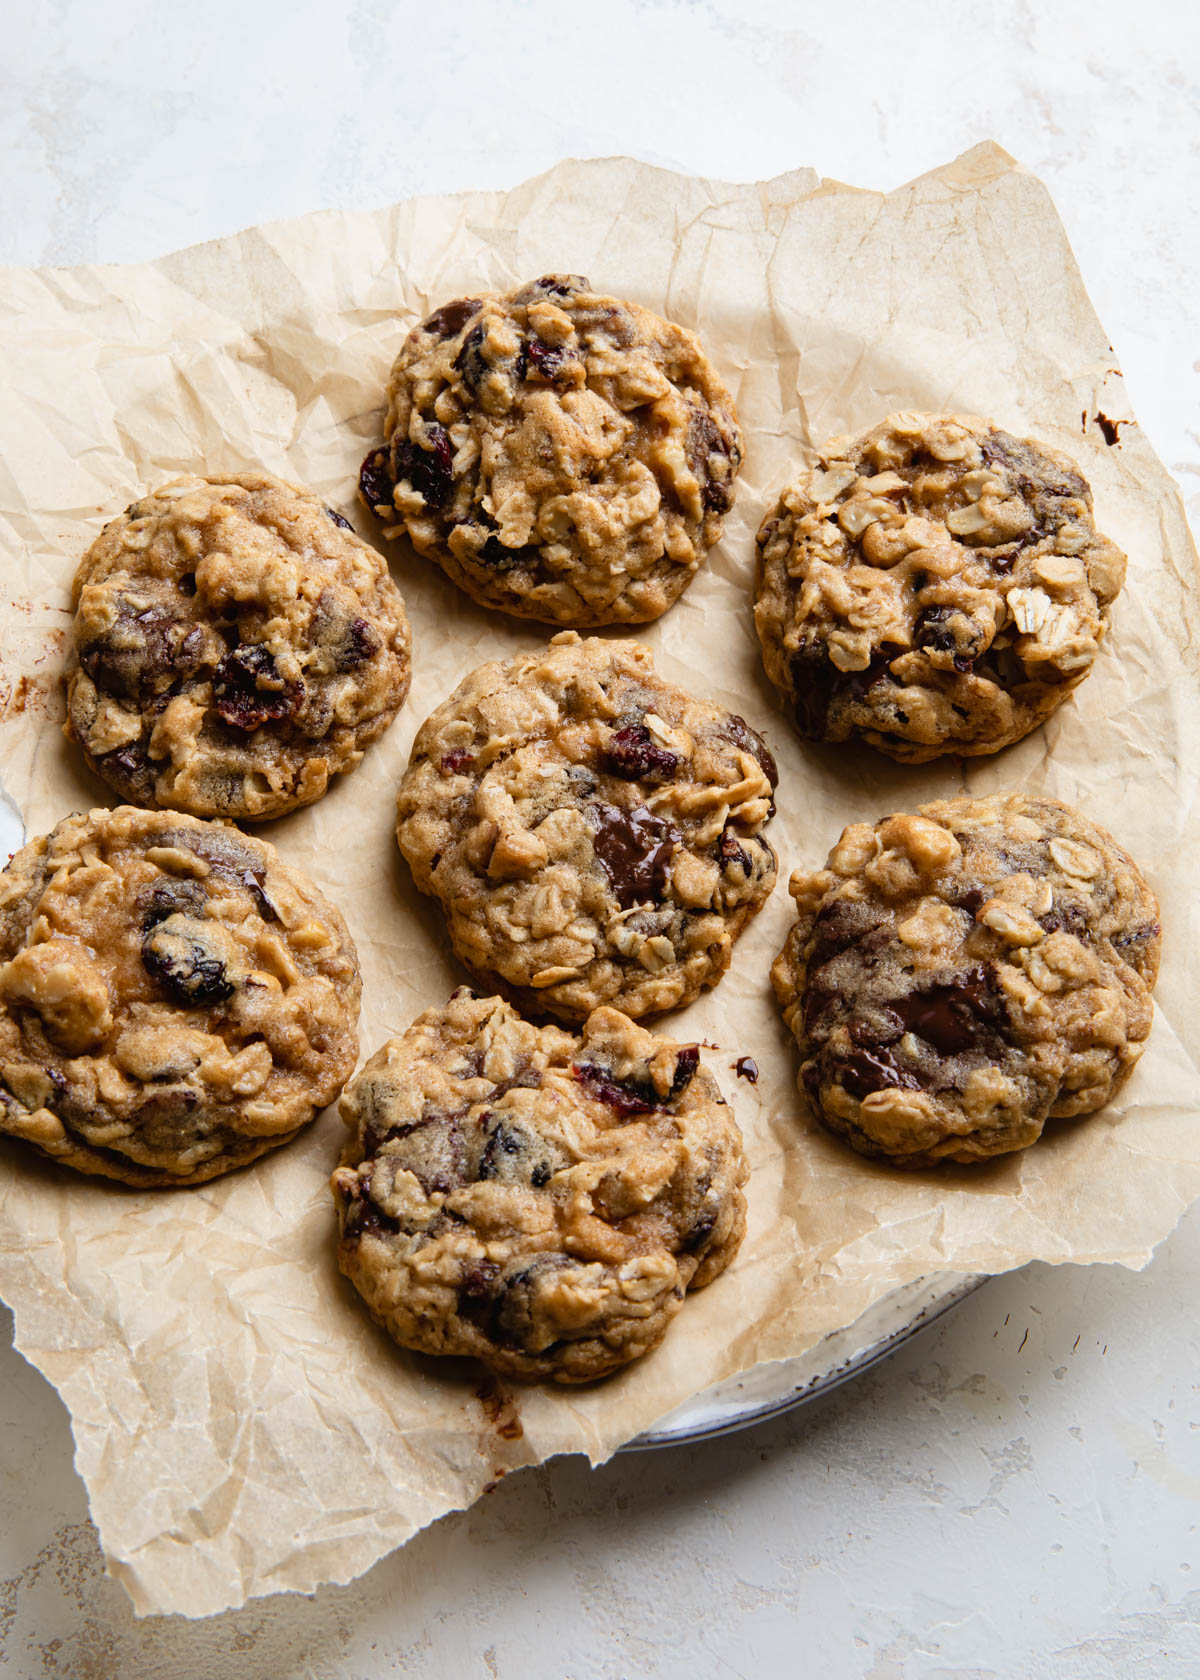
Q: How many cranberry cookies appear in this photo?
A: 7